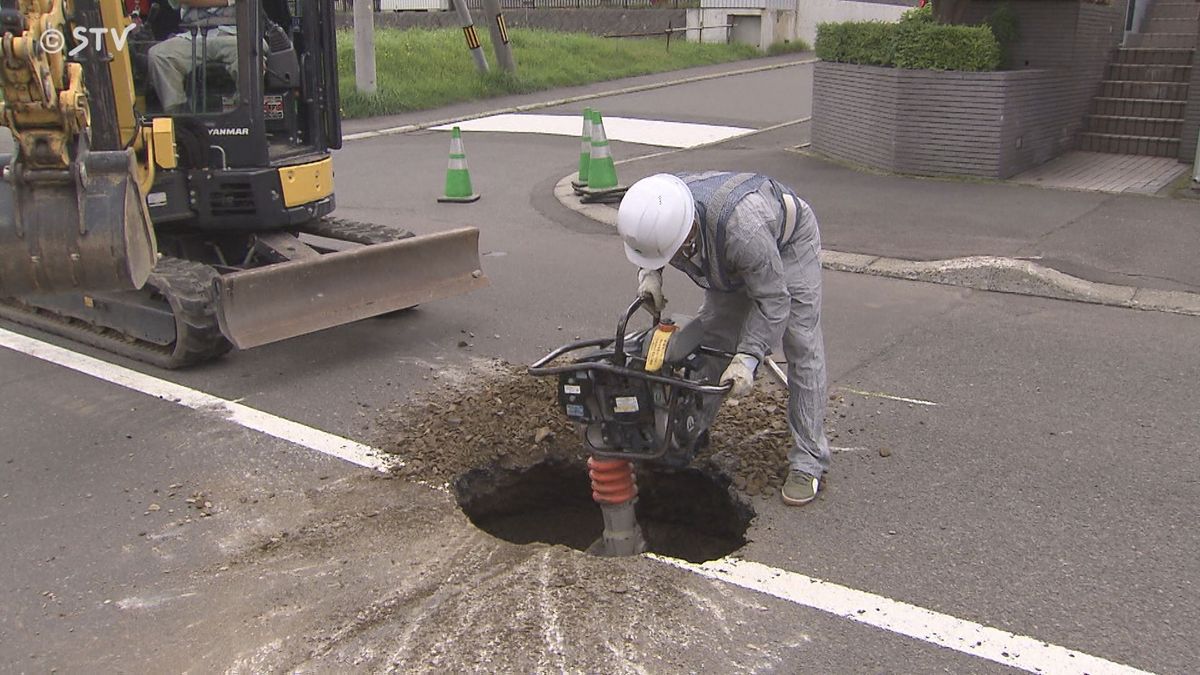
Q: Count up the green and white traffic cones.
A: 3